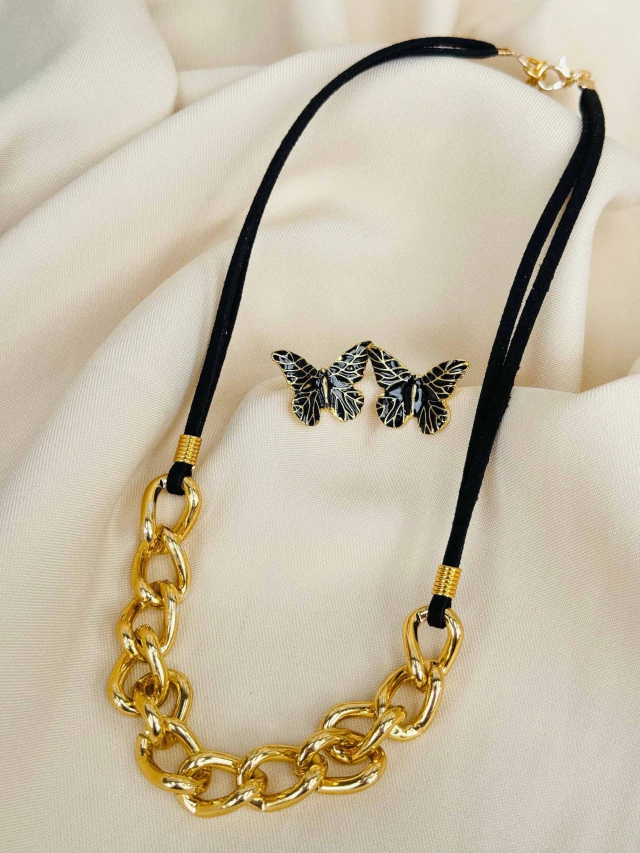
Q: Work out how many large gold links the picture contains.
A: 12